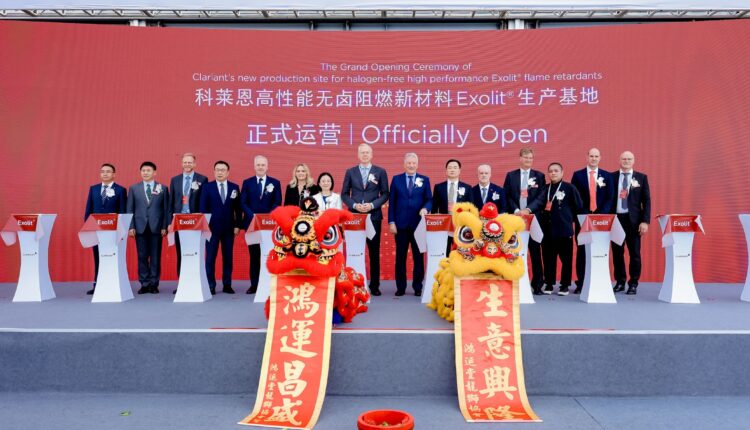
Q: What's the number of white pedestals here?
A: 10